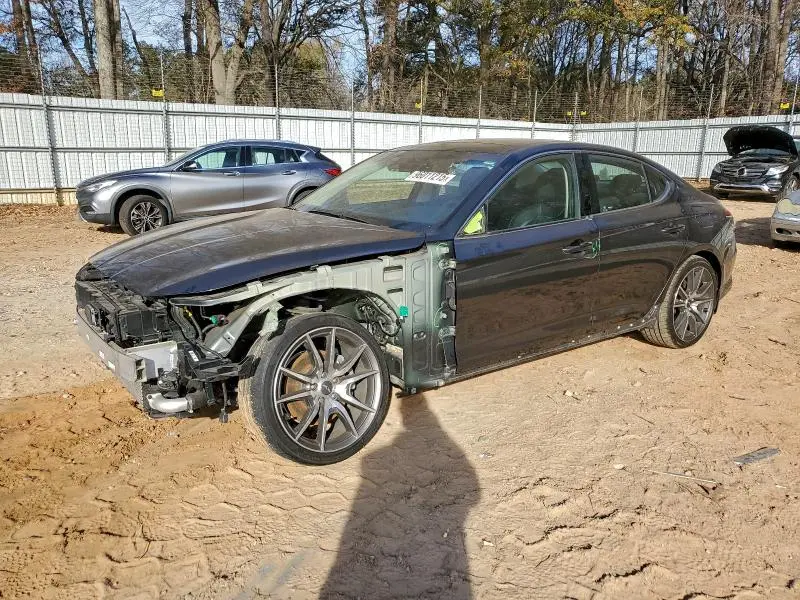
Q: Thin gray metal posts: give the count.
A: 11